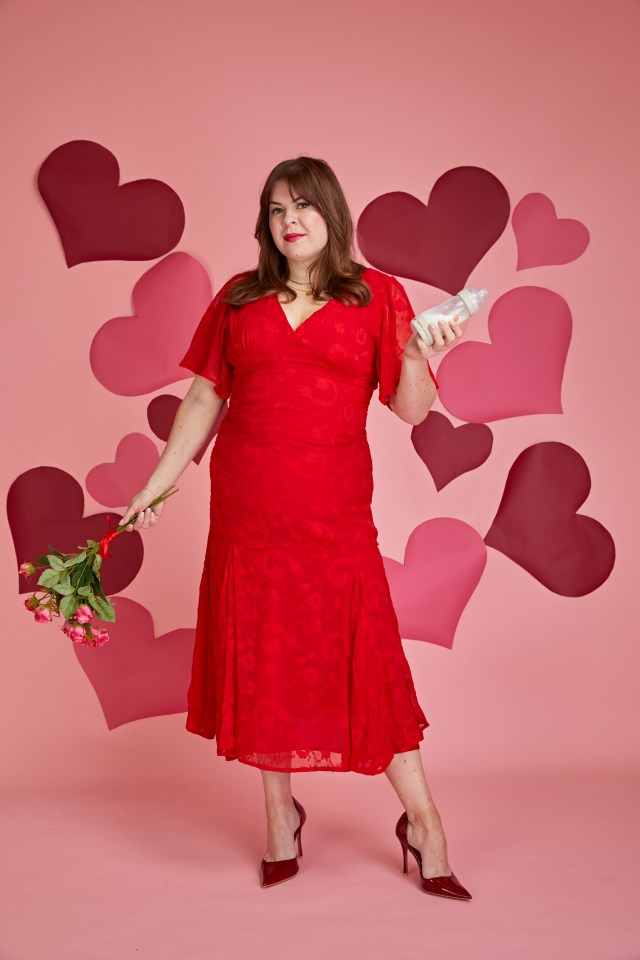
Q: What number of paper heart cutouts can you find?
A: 12